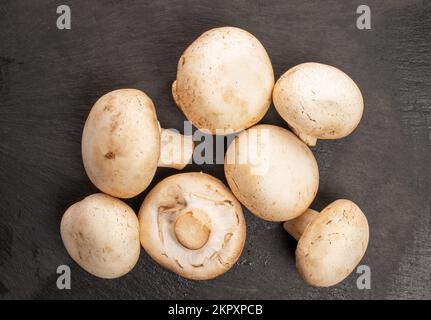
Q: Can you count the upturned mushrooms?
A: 1